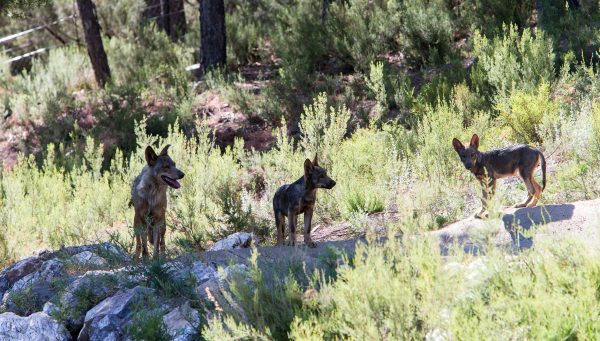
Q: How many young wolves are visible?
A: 2